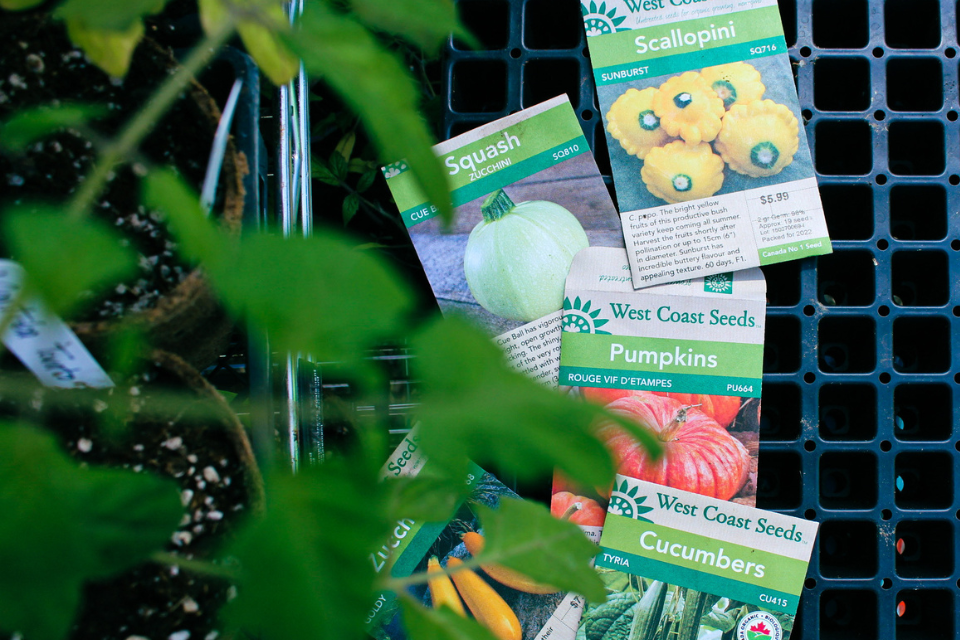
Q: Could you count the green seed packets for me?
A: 5